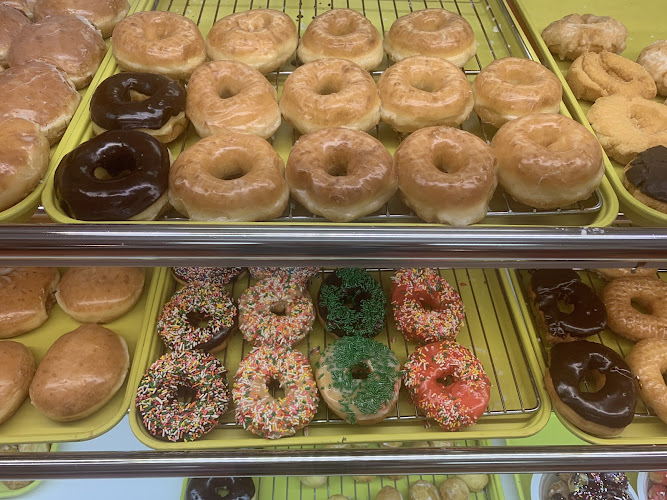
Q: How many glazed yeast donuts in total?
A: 12